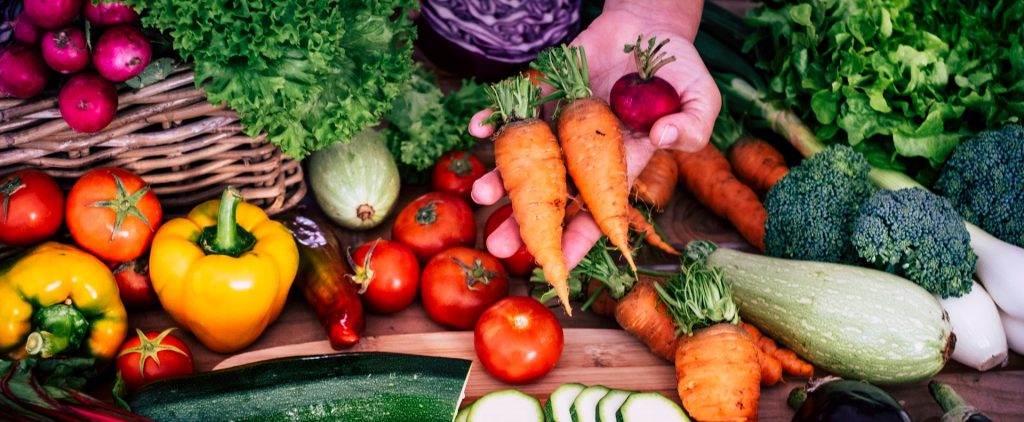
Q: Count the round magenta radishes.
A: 8